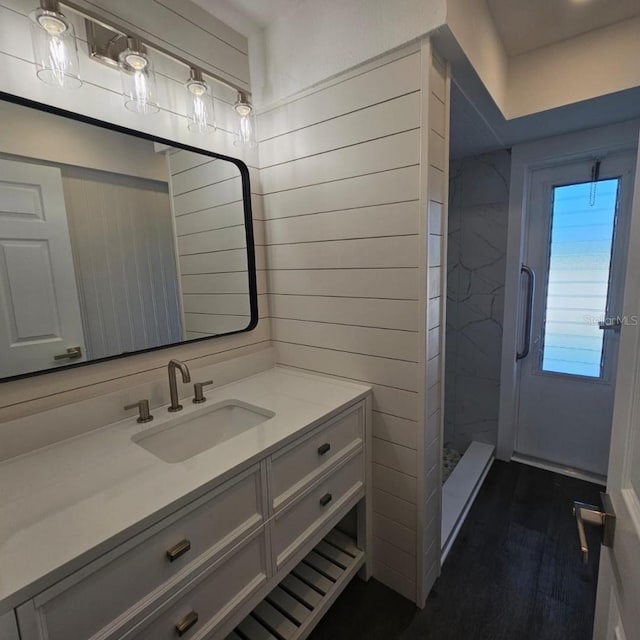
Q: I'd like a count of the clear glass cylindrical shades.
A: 4